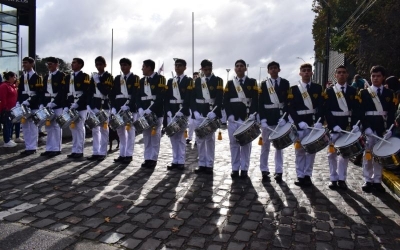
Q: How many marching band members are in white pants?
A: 13